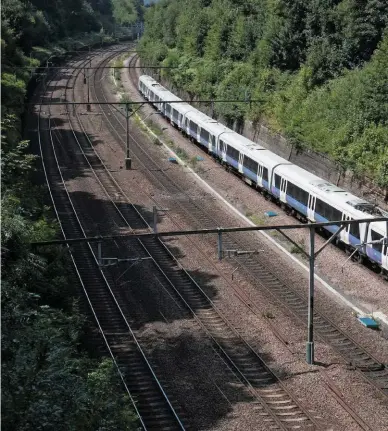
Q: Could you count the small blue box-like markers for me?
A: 4